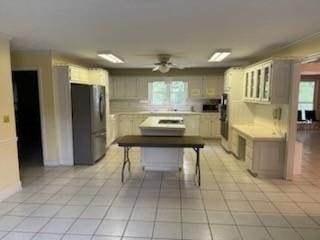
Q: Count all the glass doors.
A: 4